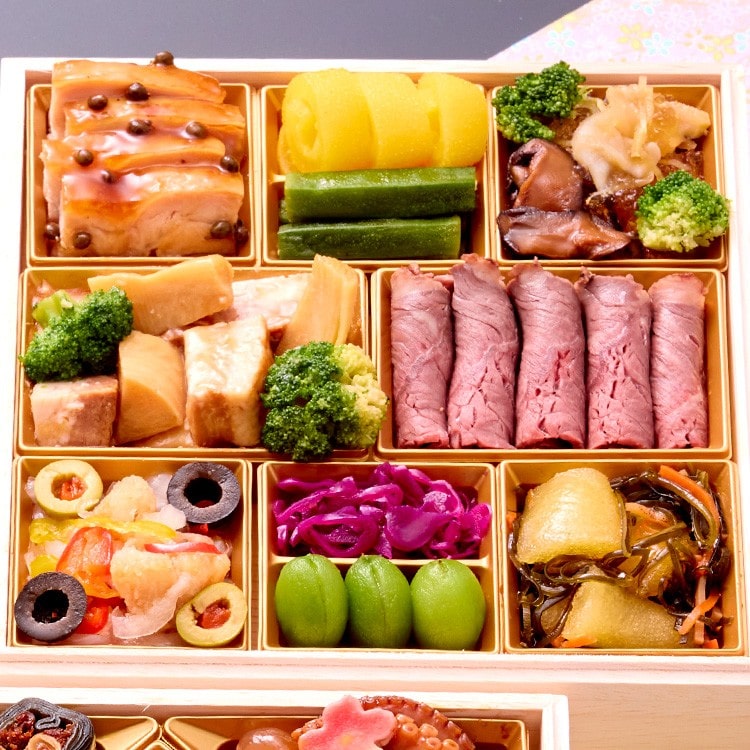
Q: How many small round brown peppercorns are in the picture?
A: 12